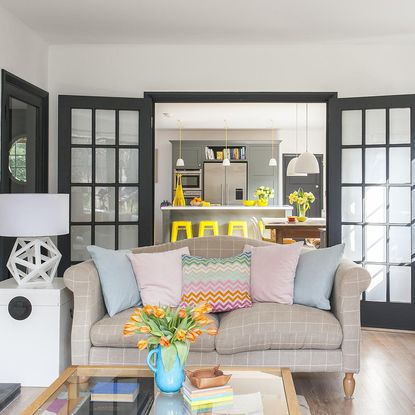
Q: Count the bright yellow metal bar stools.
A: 3